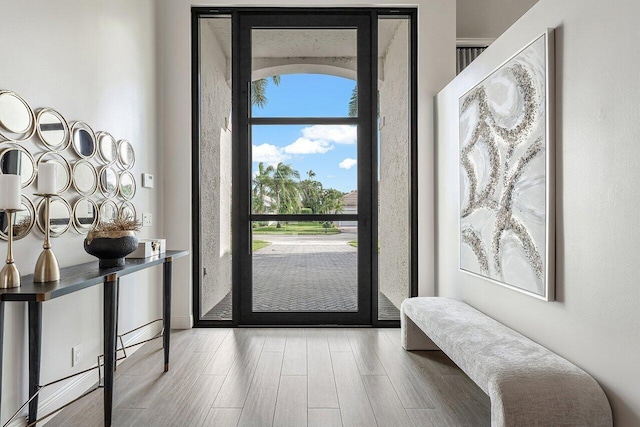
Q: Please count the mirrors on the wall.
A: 15